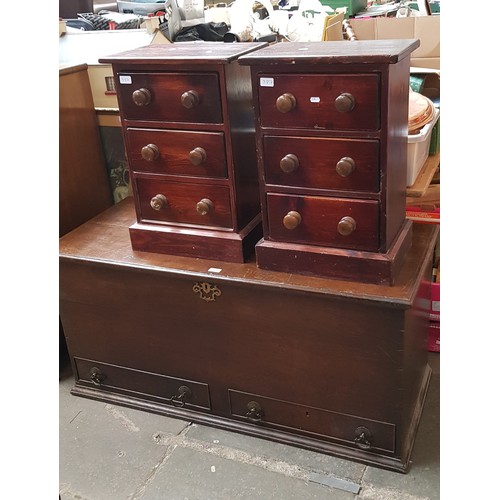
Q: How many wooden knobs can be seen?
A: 12